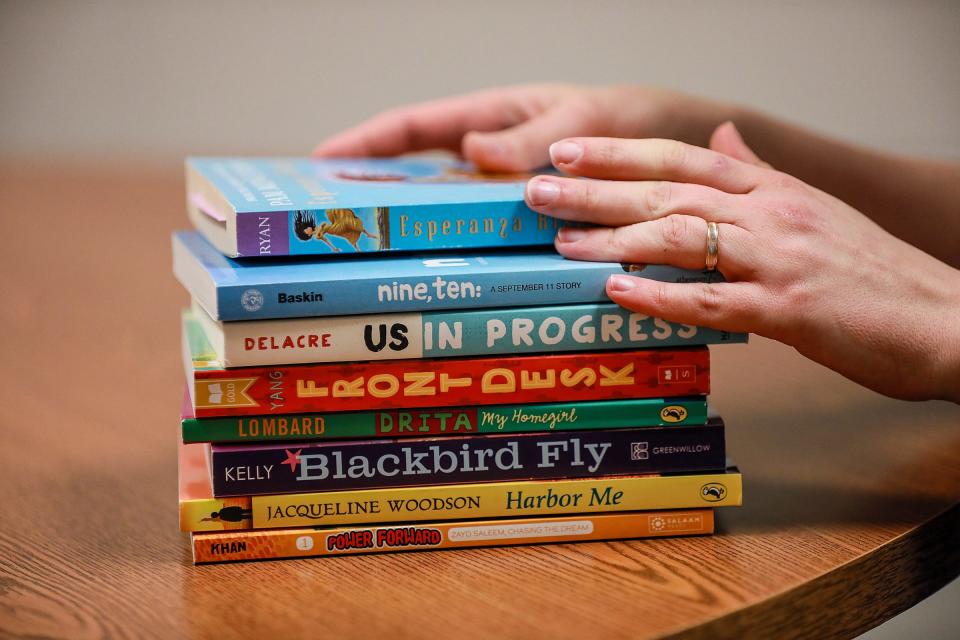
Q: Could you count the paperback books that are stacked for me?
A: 8